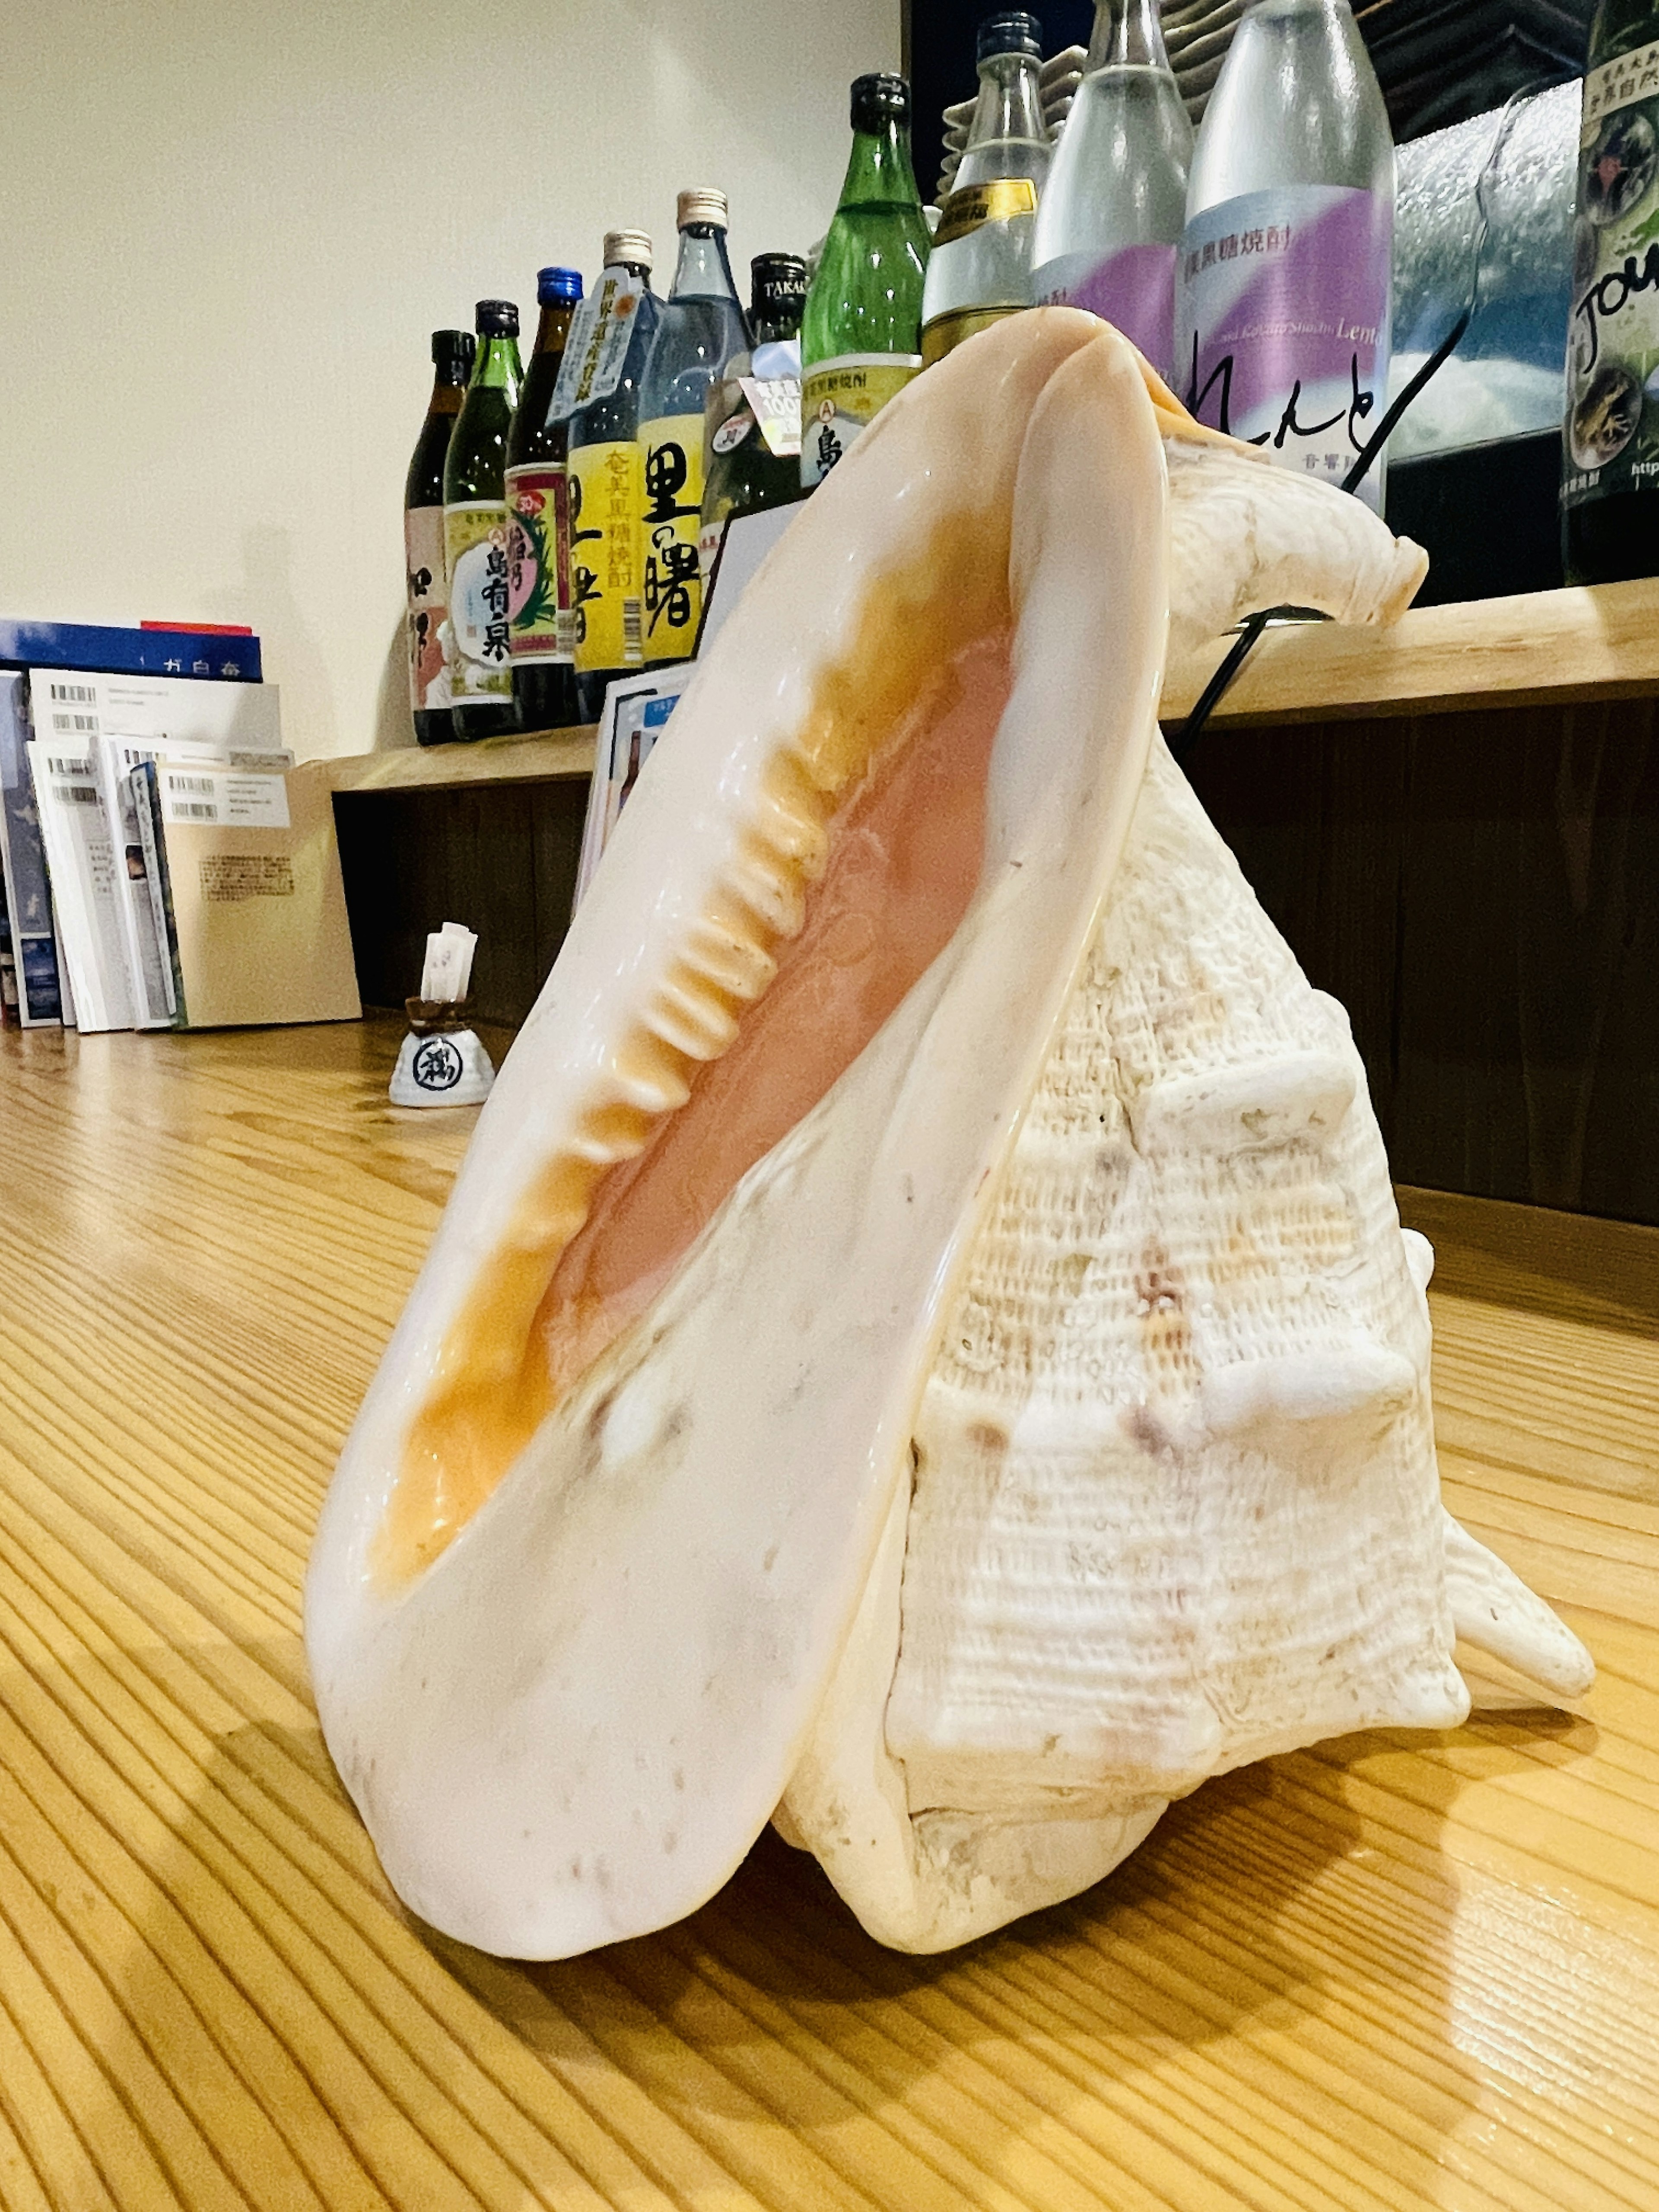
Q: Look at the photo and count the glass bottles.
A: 11